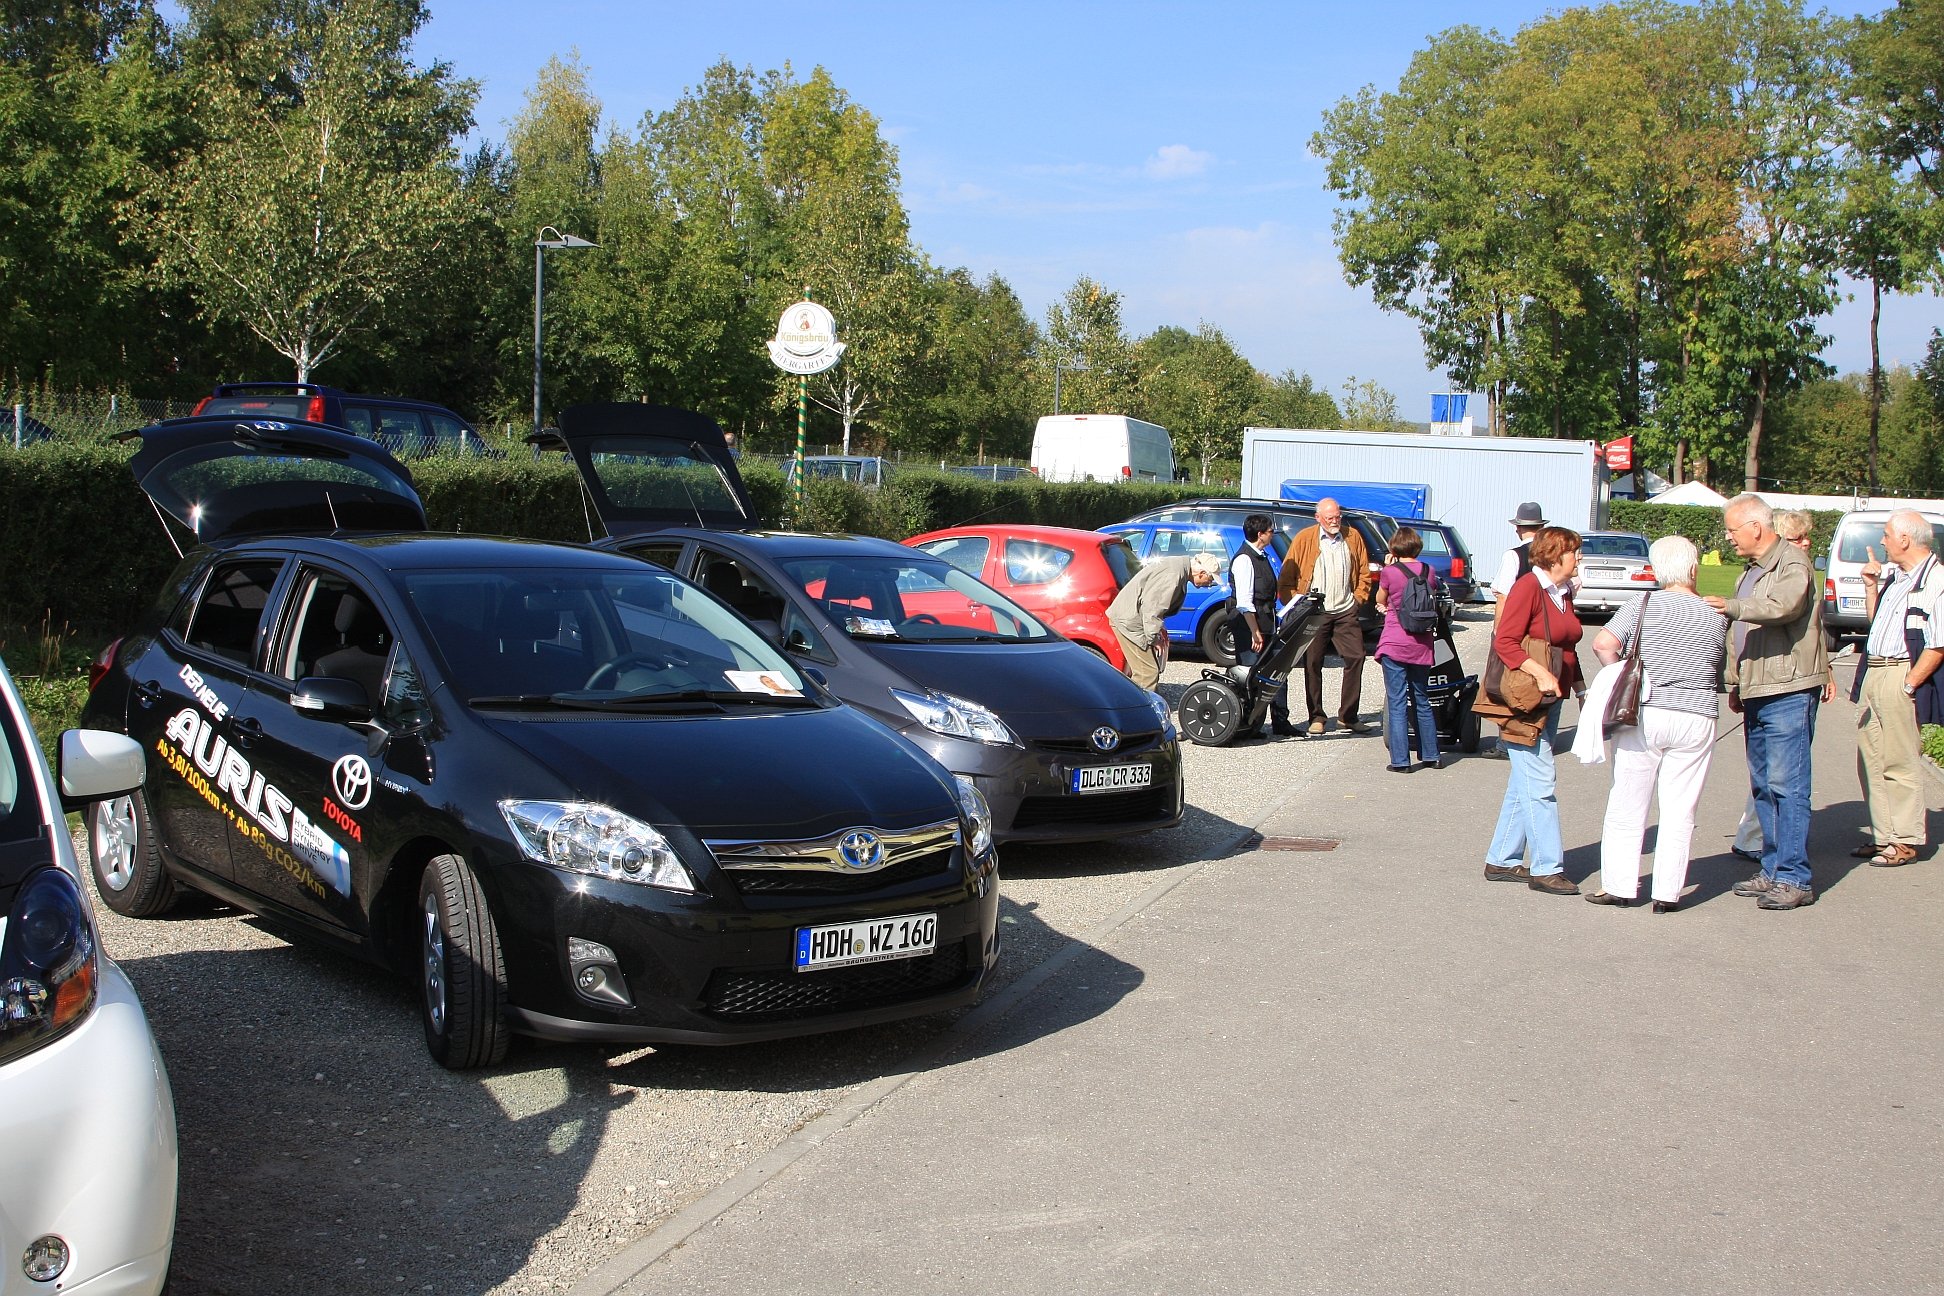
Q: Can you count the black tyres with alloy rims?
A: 2